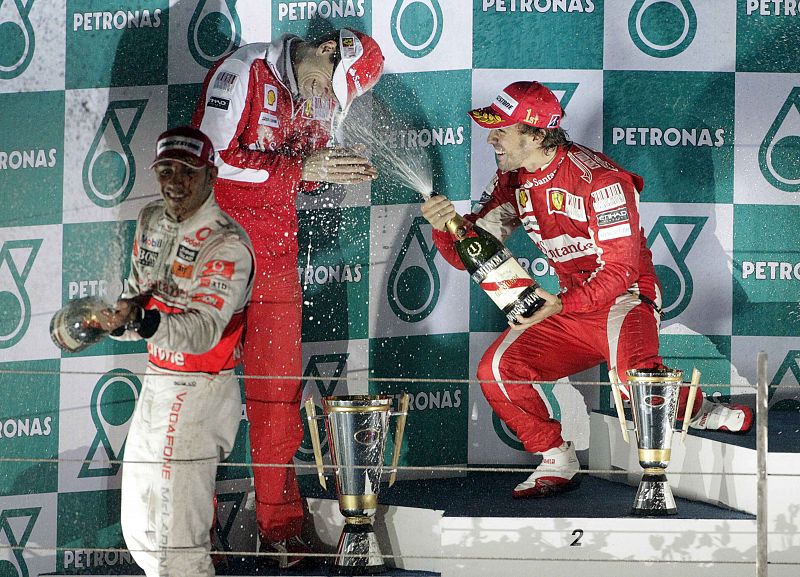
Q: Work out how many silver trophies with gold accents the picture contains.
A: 2